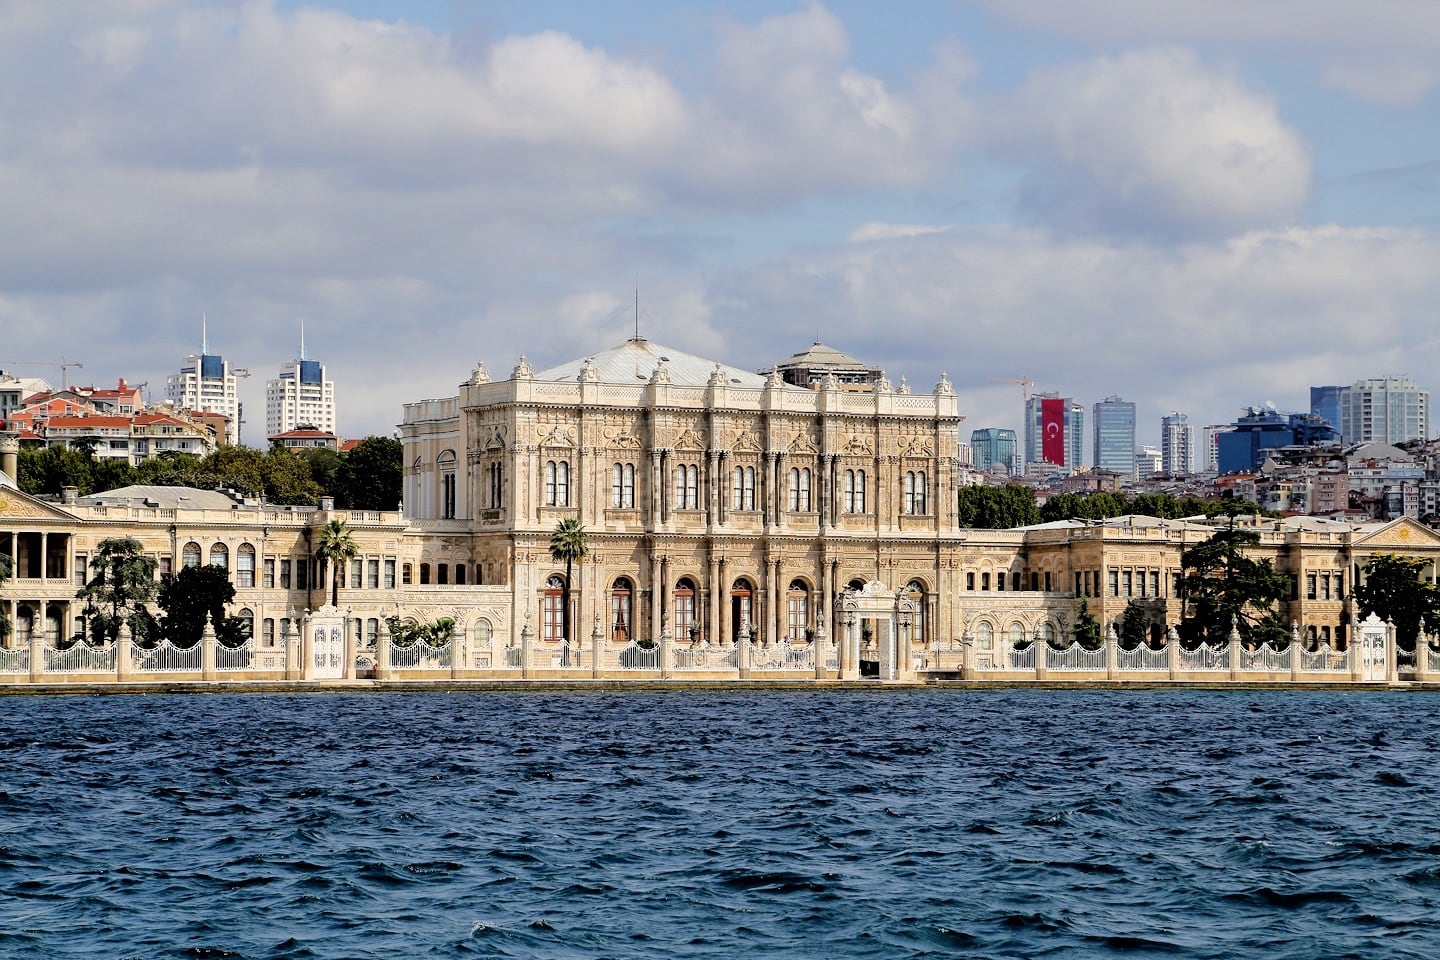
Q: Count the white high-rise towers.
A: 2